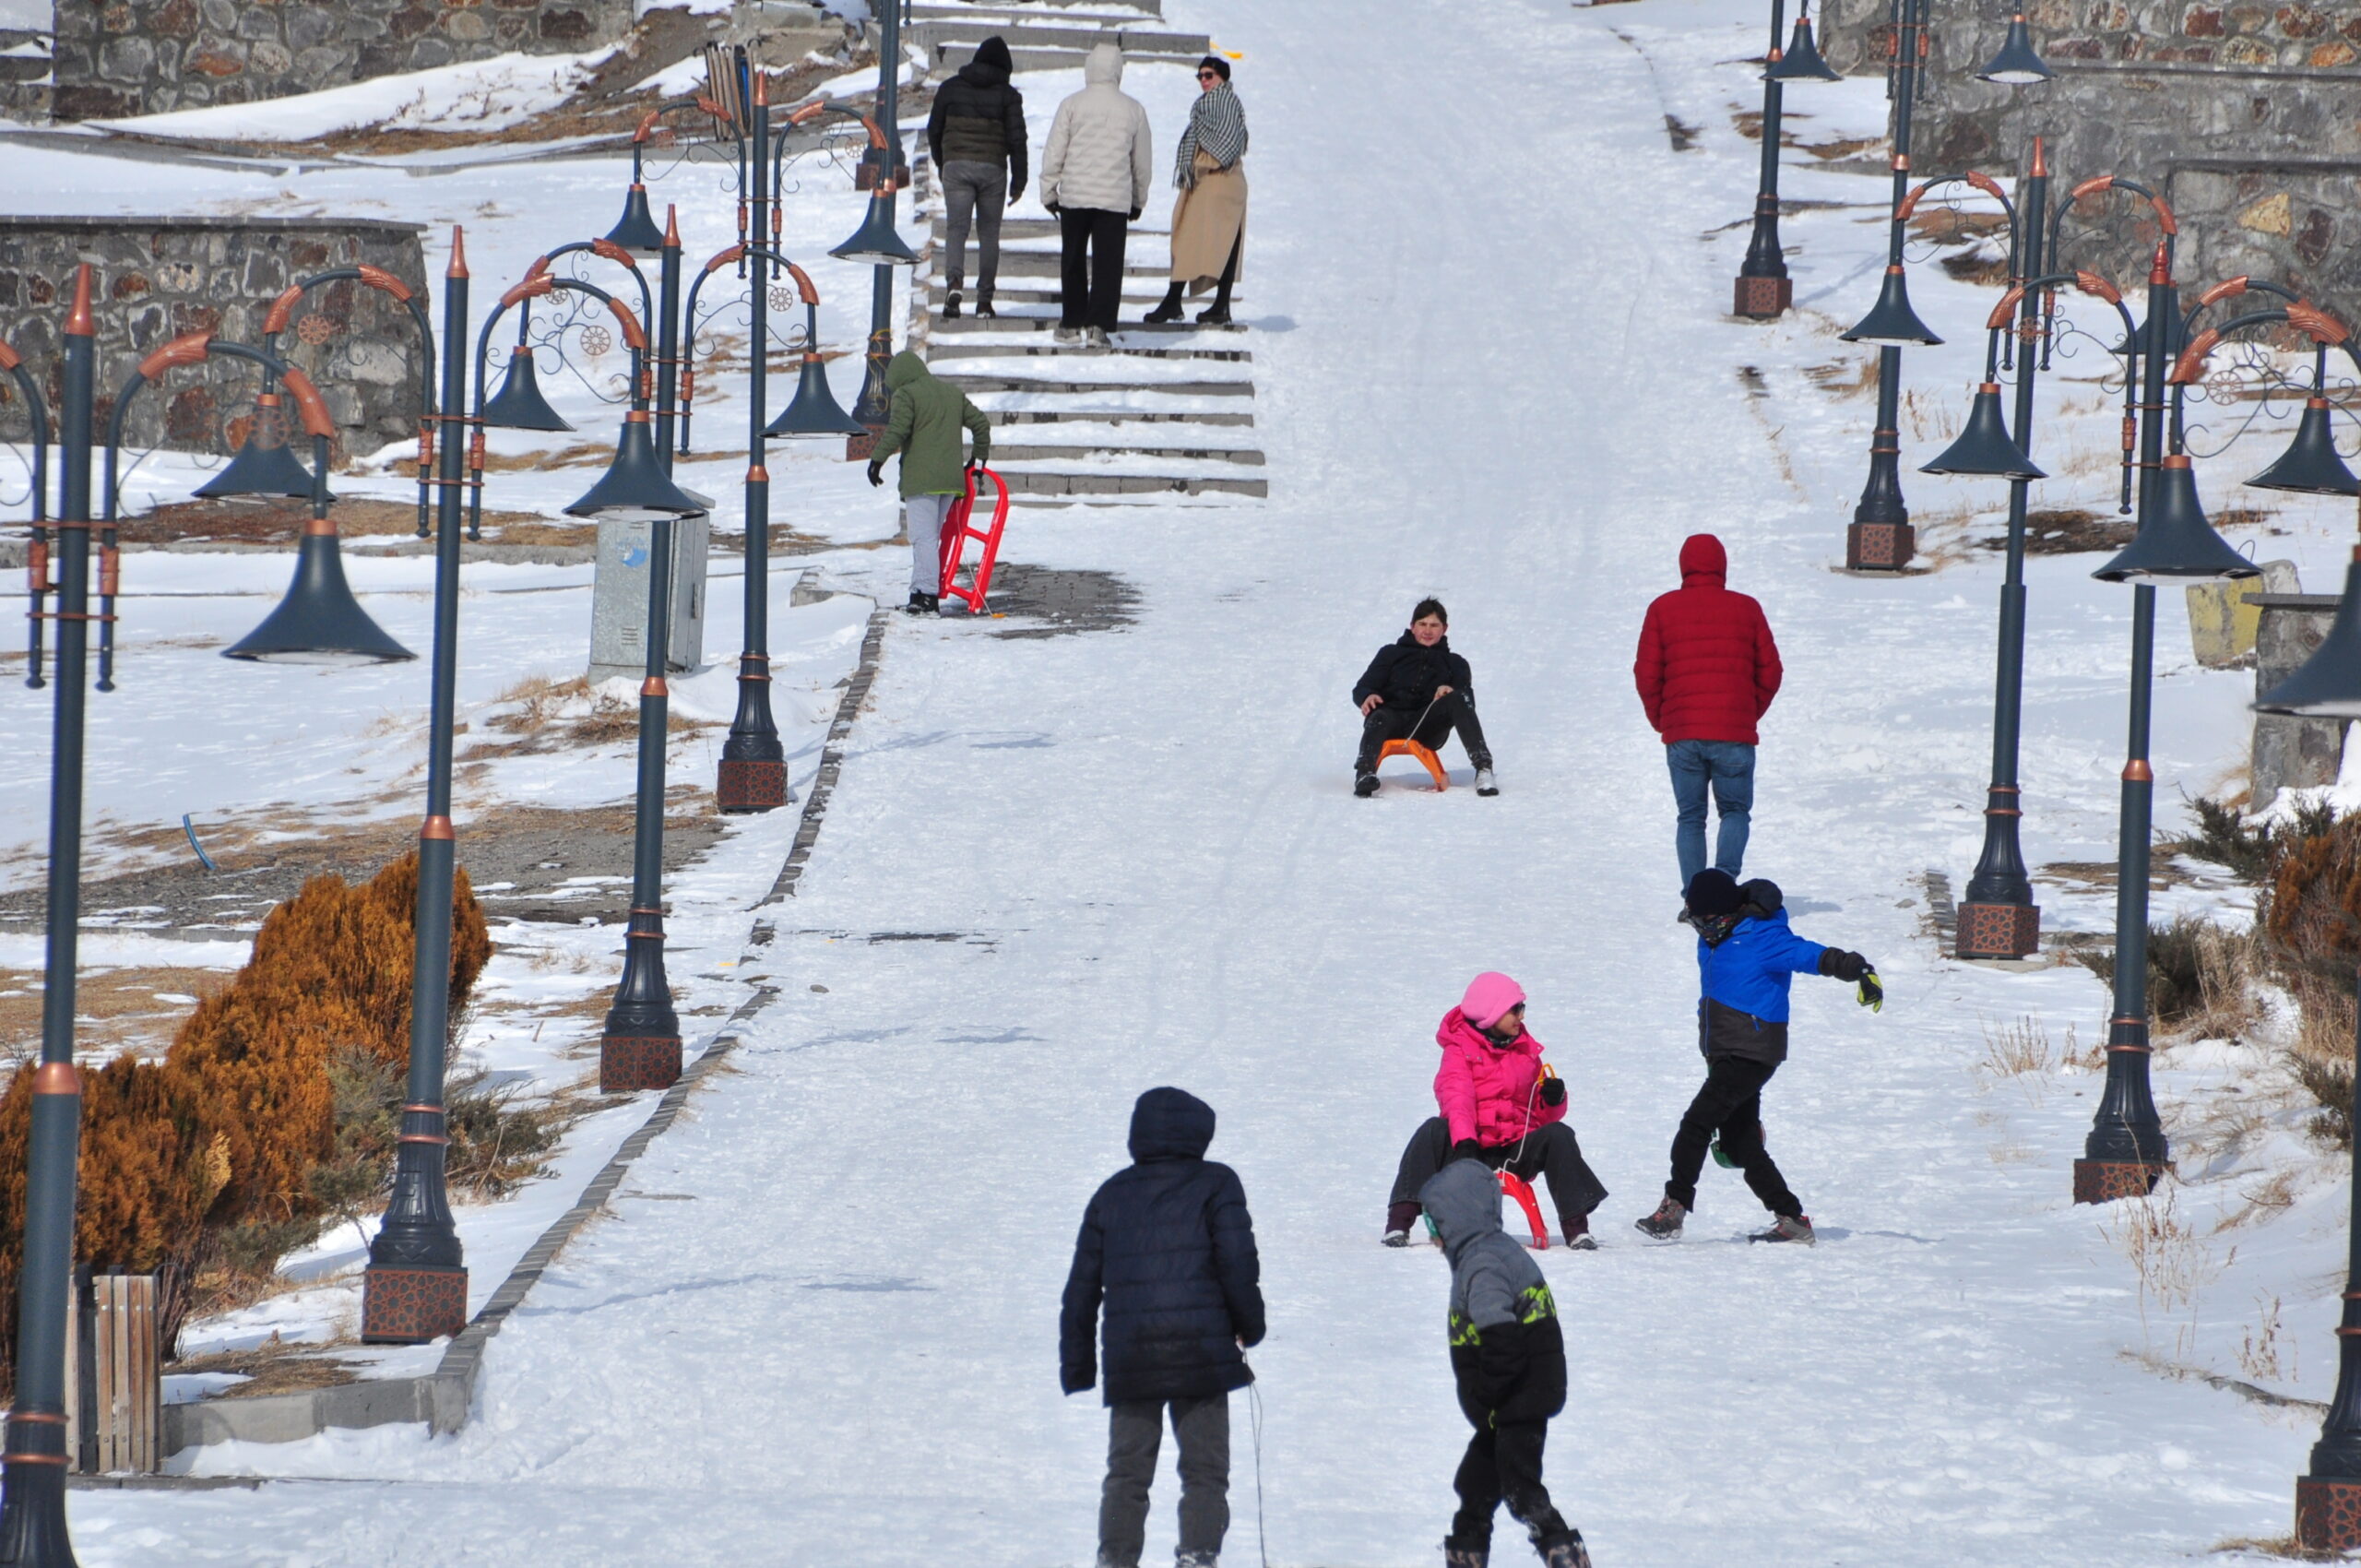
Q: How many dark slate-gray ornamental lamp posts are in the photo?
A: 11